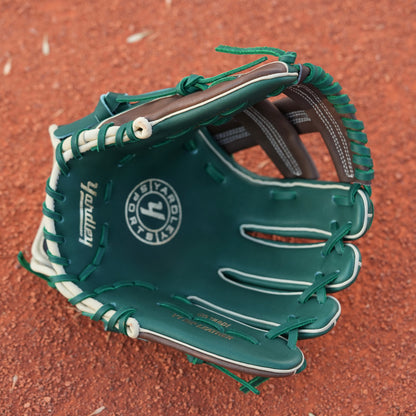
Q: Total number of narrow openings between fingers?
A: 3